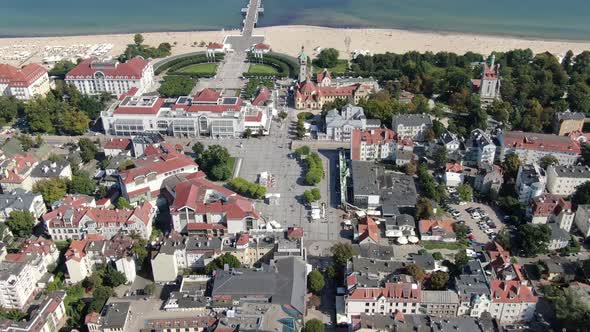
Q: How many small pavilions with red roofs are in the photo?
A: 2